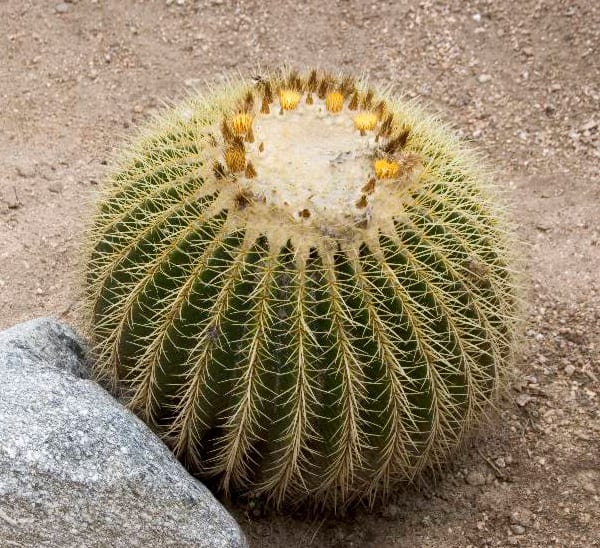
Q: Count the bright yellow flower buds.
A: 6